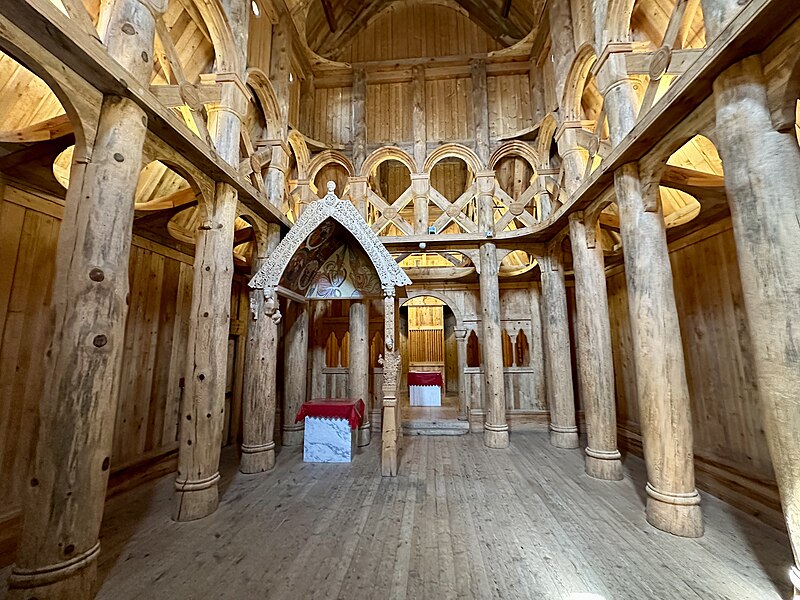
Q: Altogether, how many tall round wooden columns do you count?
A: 10